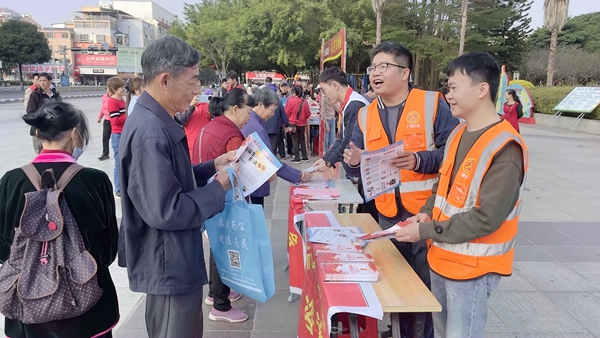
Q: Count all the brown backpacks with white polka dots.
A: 1